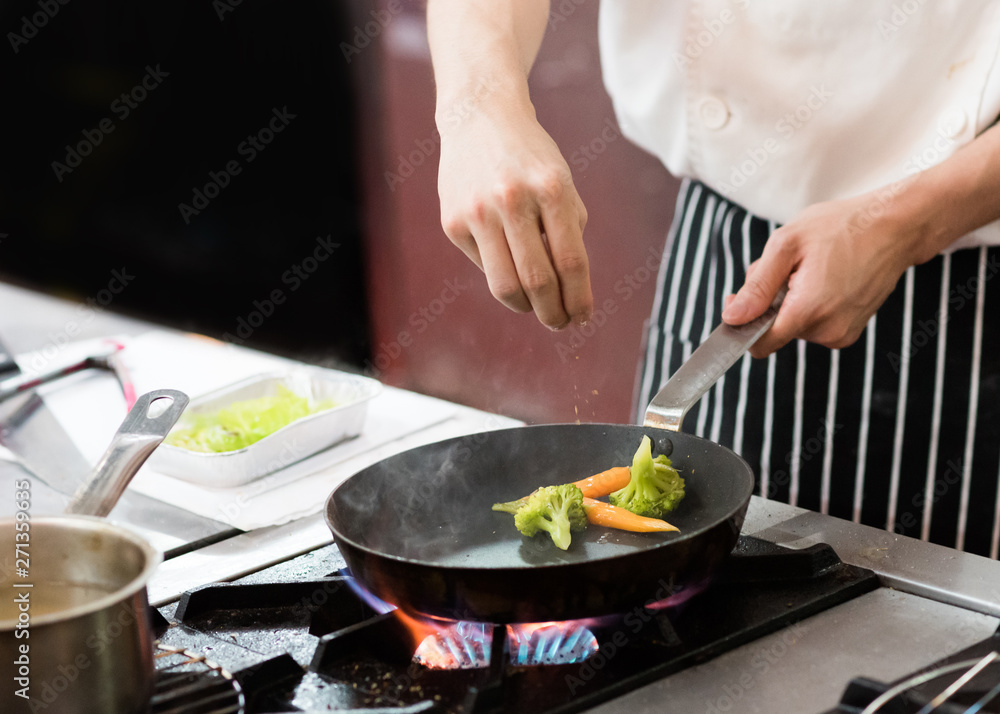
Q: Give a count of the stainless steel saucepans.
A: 1